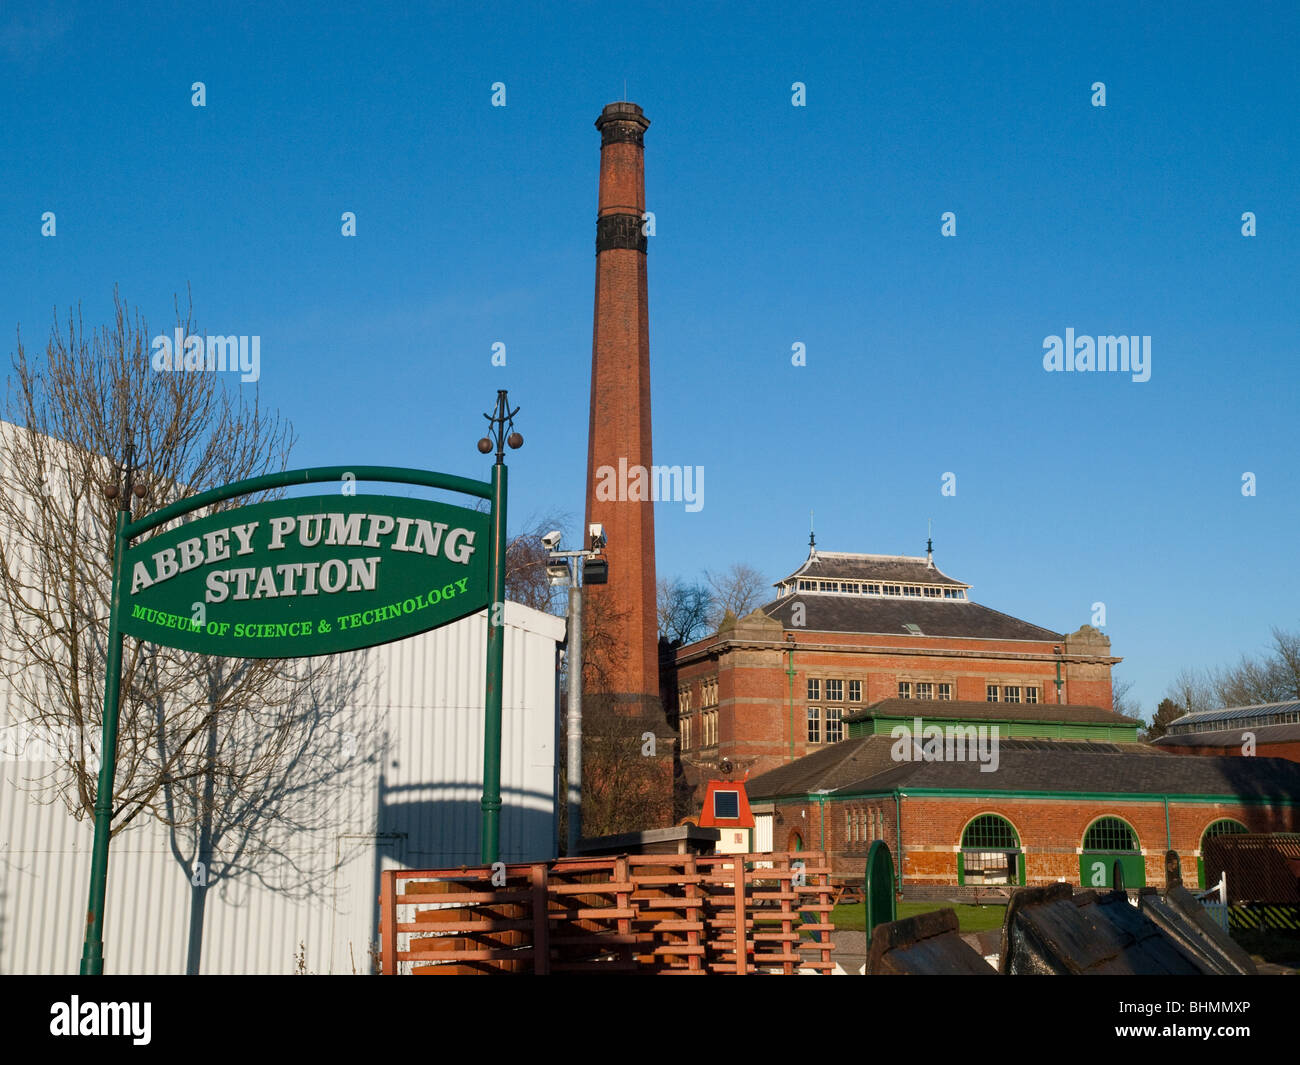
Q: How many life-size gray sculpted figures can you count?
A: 0